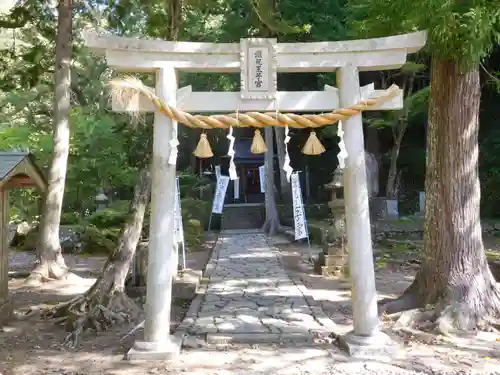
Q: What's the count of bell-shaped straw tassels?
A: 3